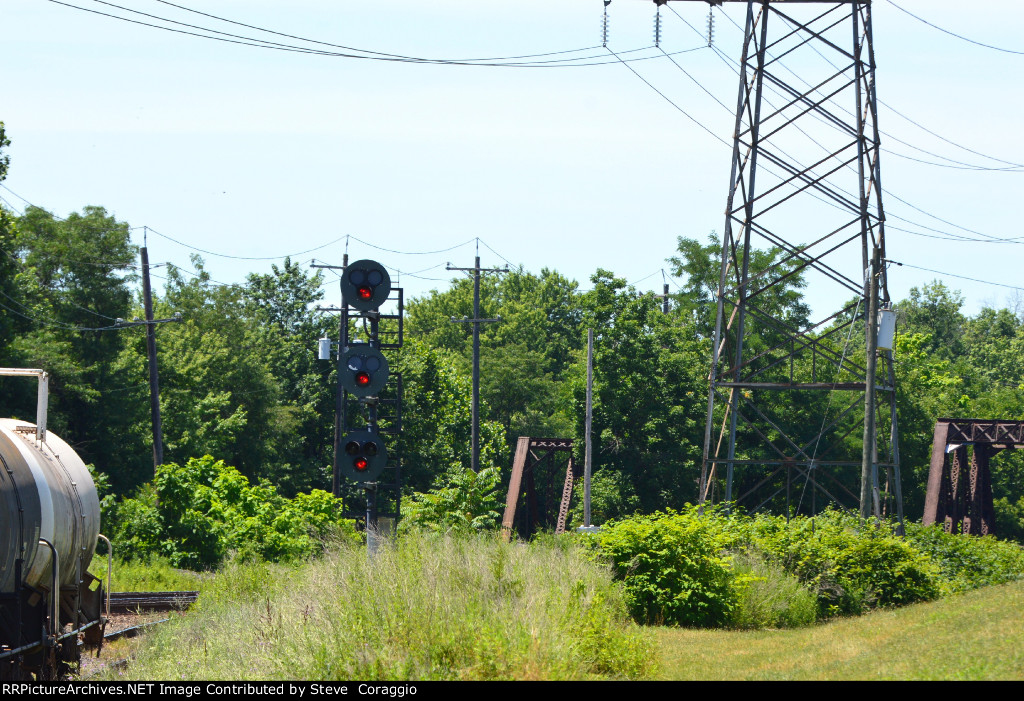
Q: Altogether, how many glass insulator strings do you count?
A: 3